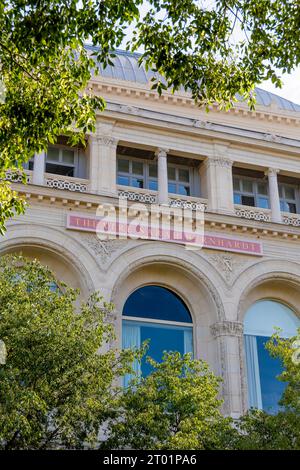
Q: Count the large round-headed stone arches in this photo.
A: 3